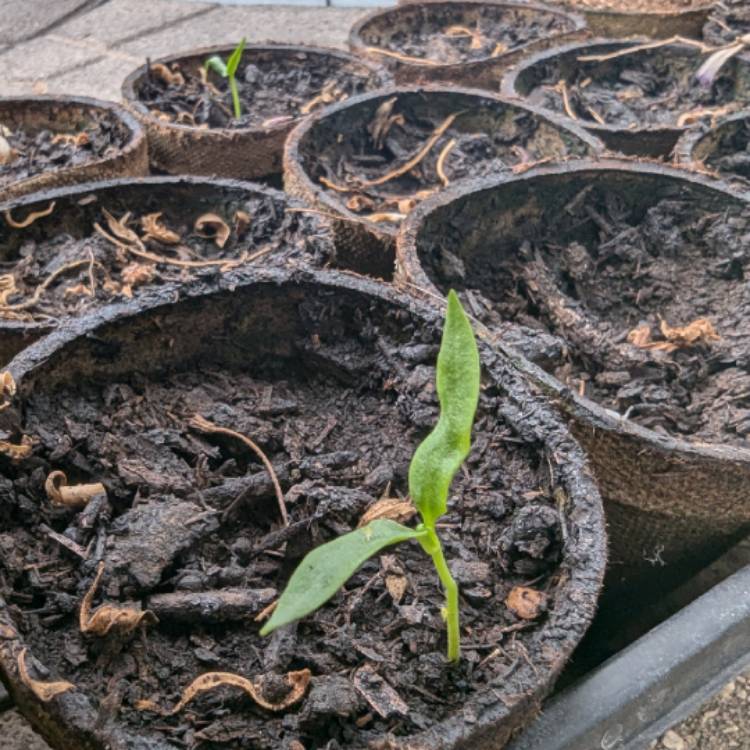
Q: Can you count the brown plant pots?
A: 11